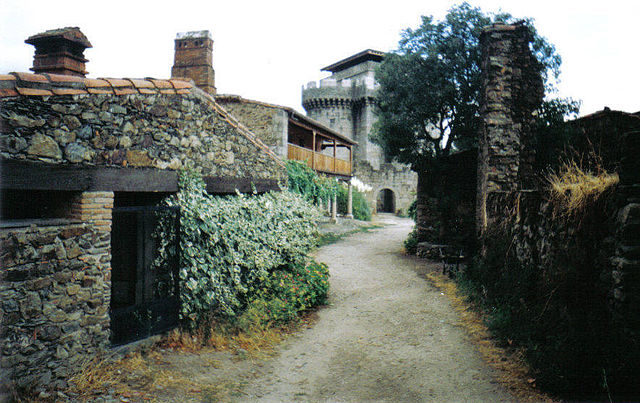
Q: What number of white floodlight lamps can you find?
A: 0